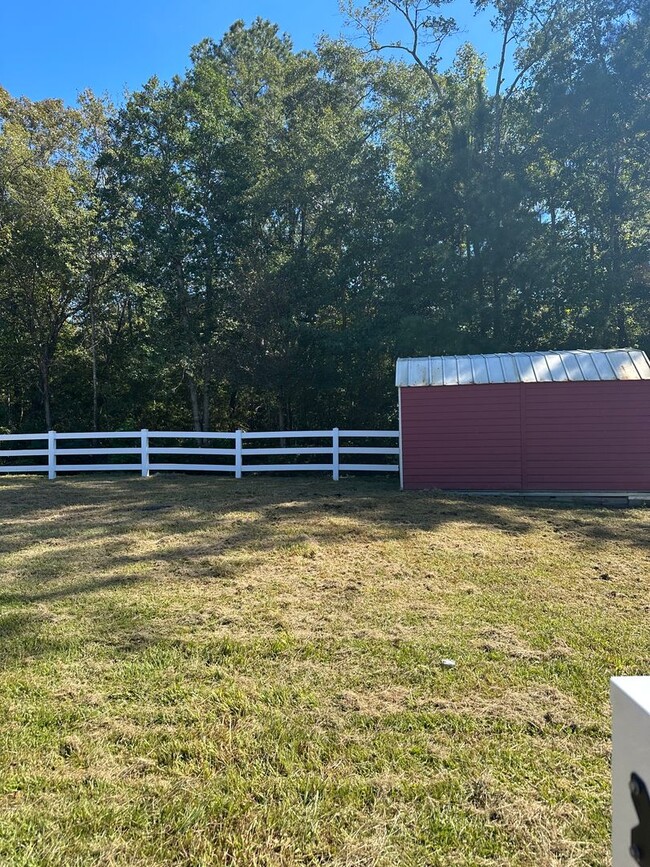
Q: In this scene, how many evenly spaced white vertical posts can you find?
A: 4